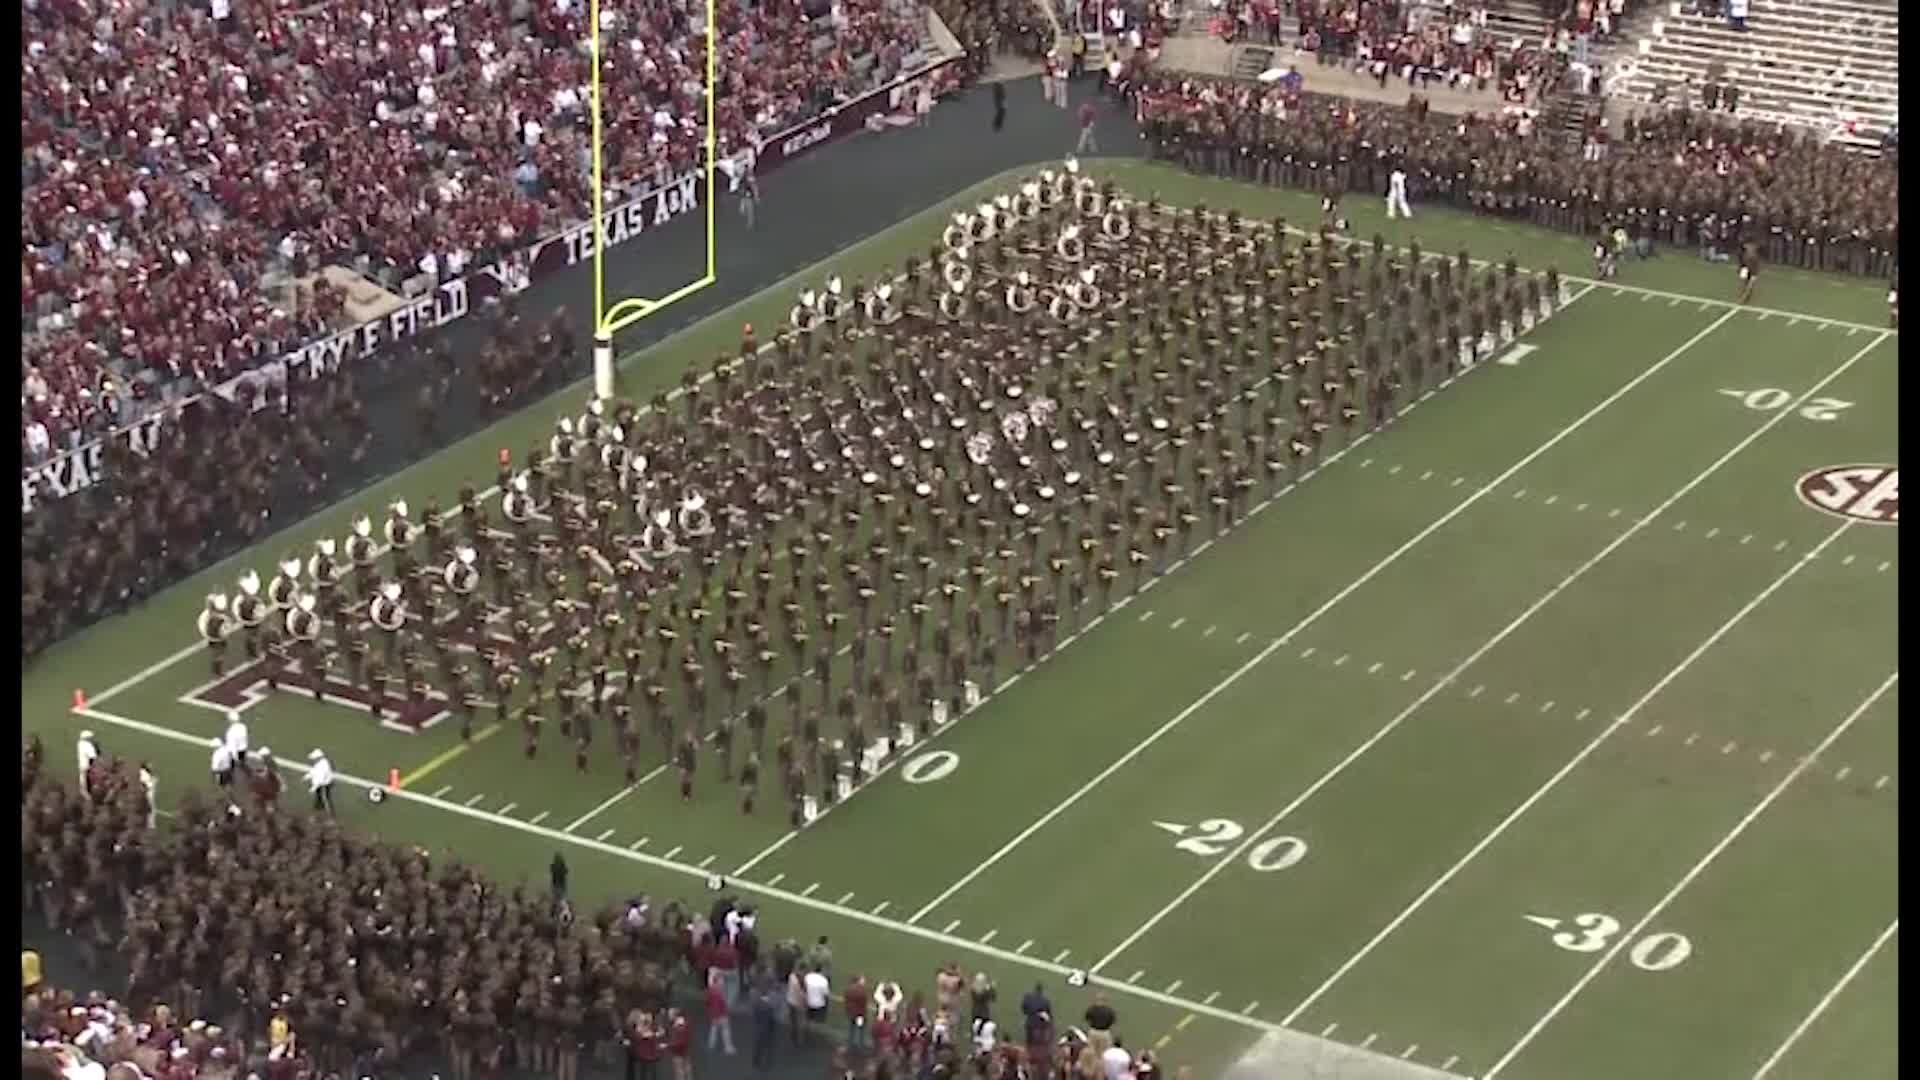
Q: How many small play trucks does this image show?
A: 0